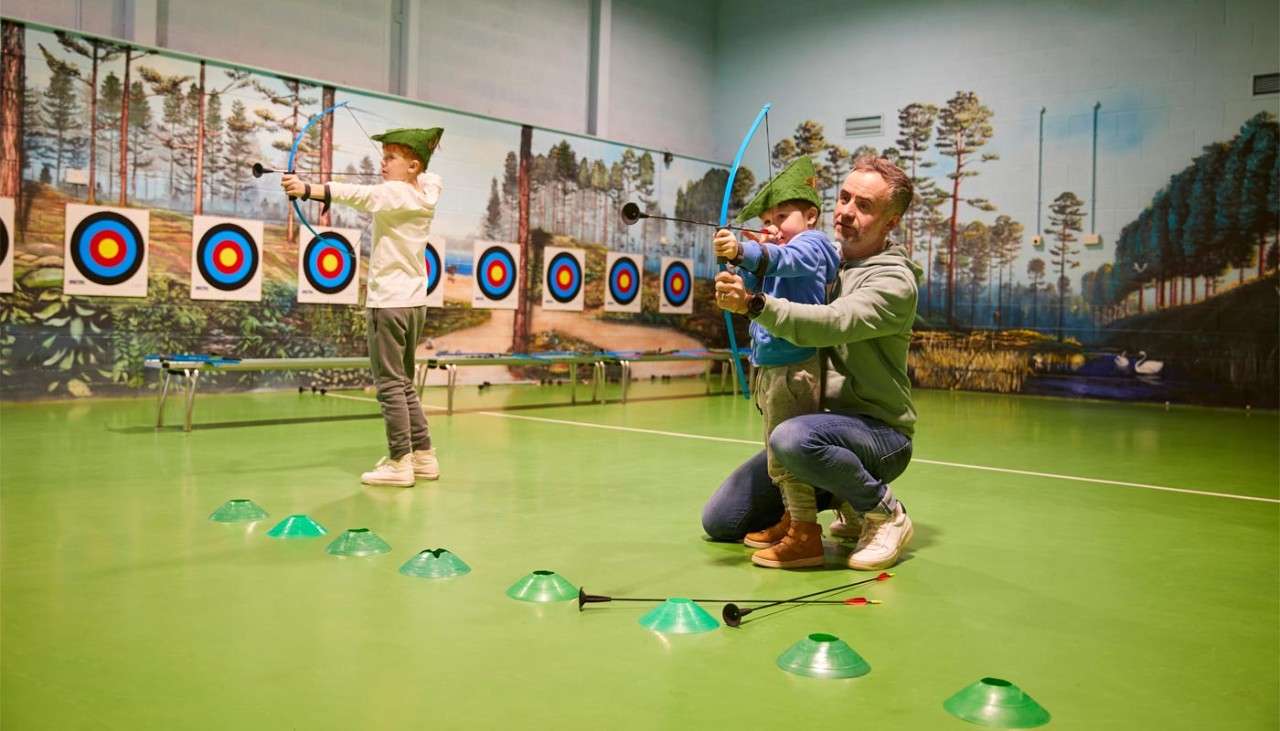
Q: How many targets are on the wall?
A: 9